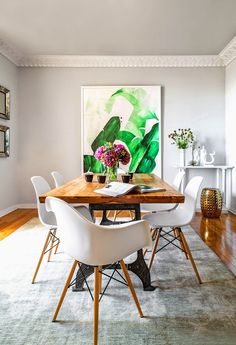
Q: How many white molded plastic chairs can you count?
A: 5